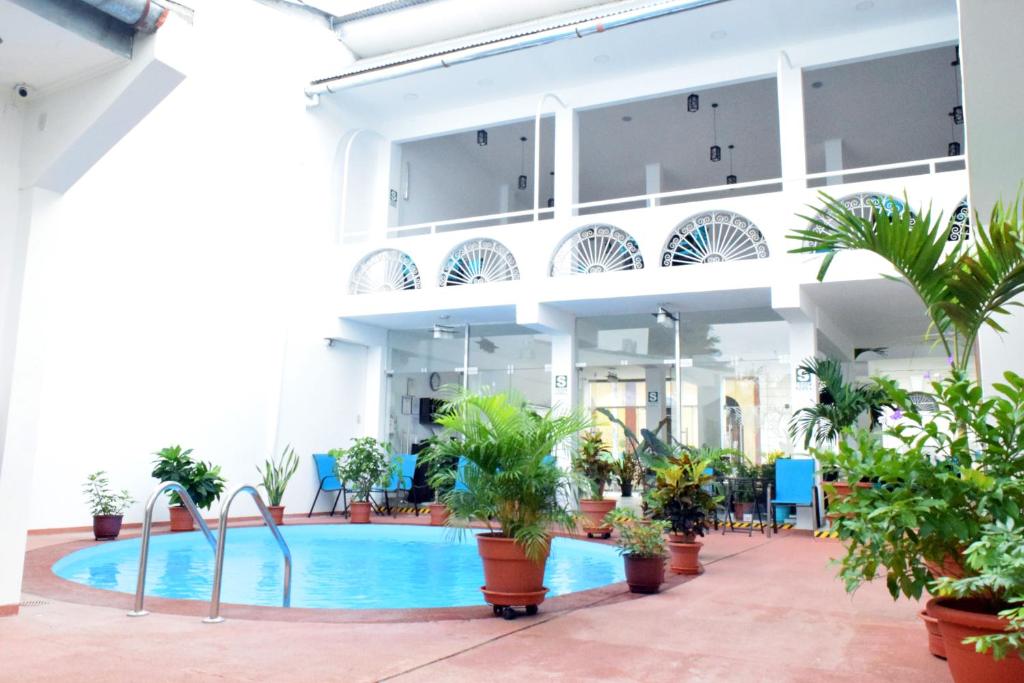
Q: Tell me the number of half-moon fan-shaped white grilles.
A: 6